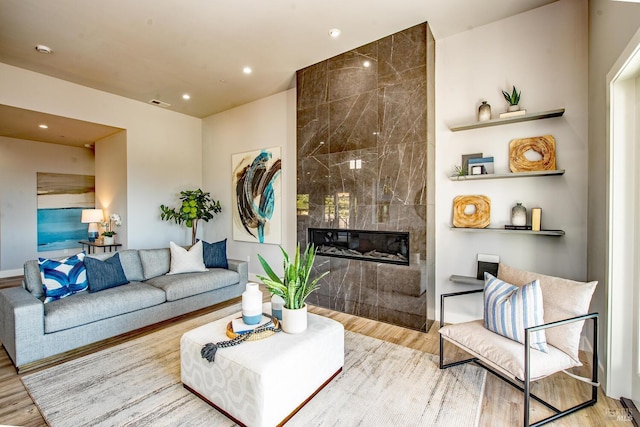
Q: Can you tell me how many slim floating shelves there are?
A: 4